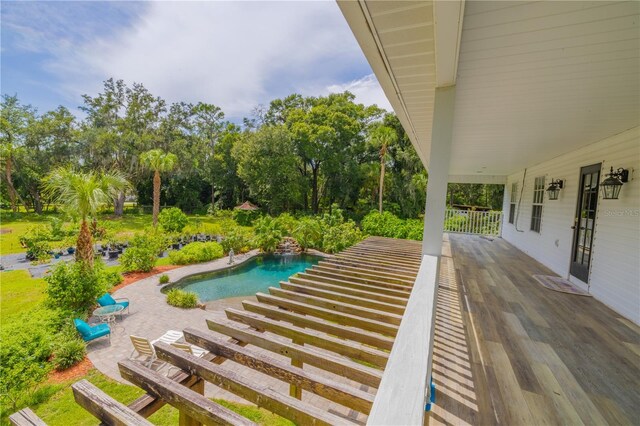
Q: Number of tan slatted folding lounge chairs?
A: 2